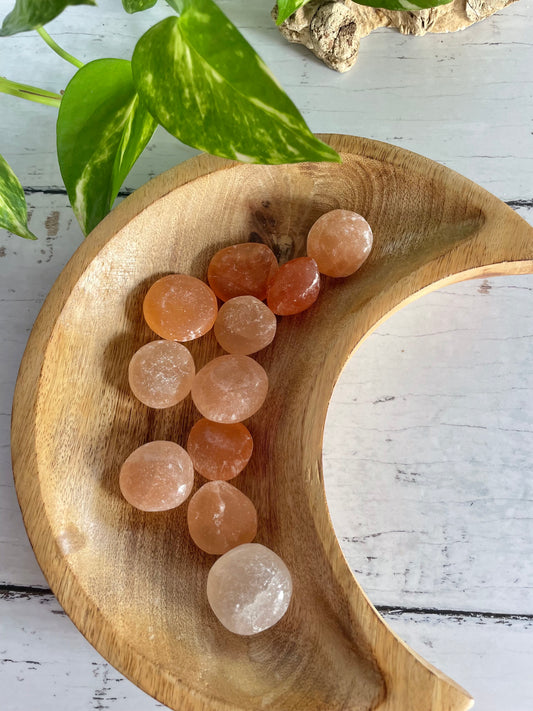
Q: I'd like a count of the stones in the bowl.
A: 11